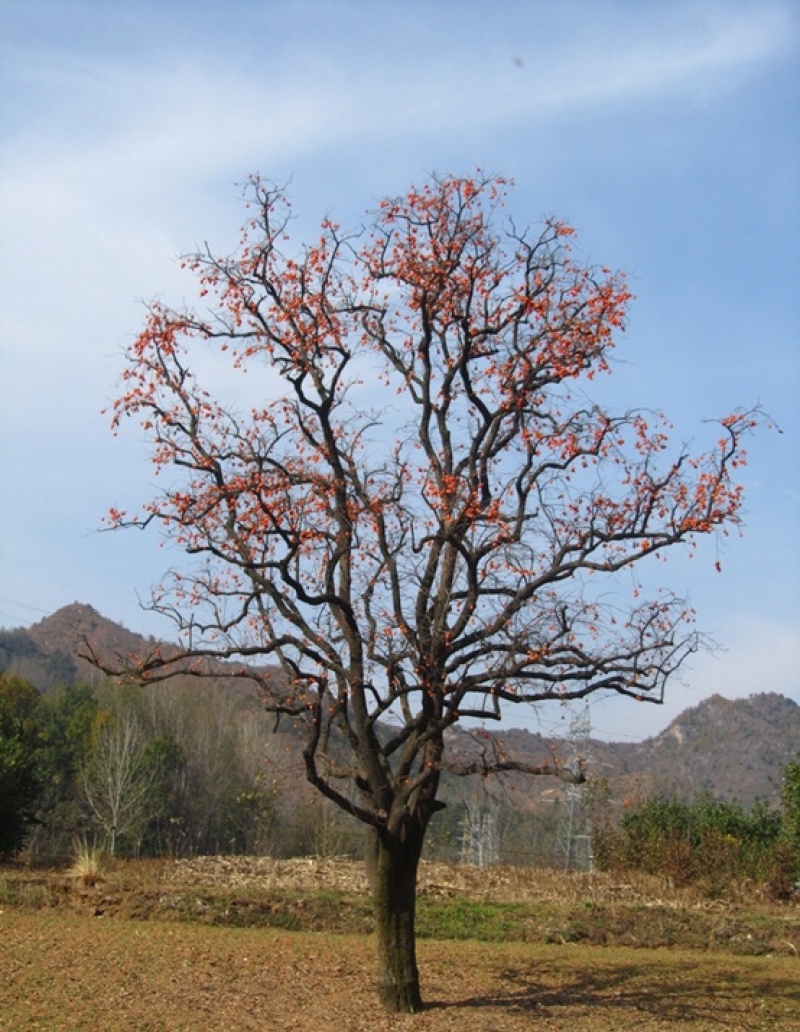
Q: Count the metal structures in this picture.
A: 2